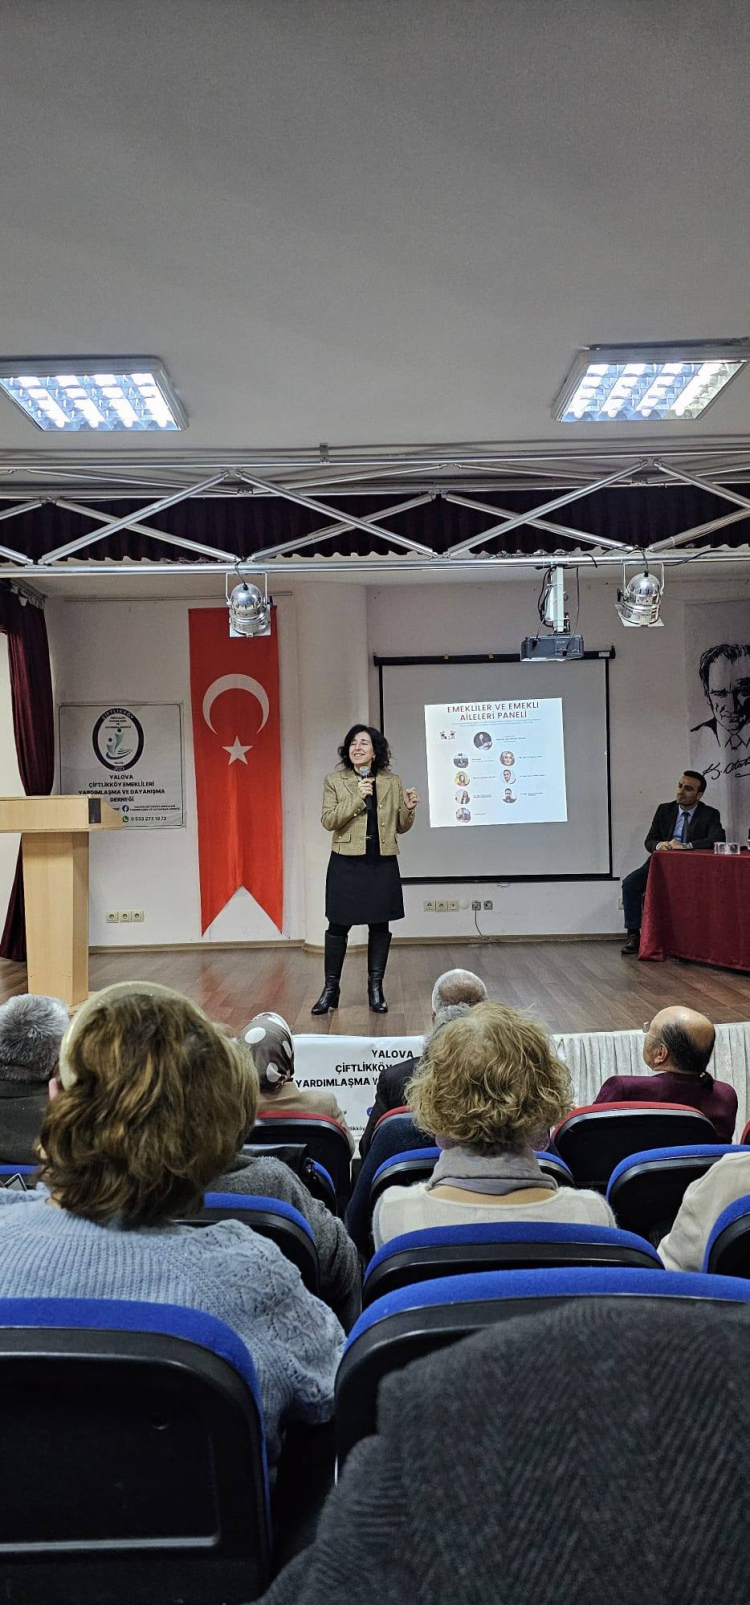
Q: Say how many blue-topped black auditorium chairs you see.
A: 9